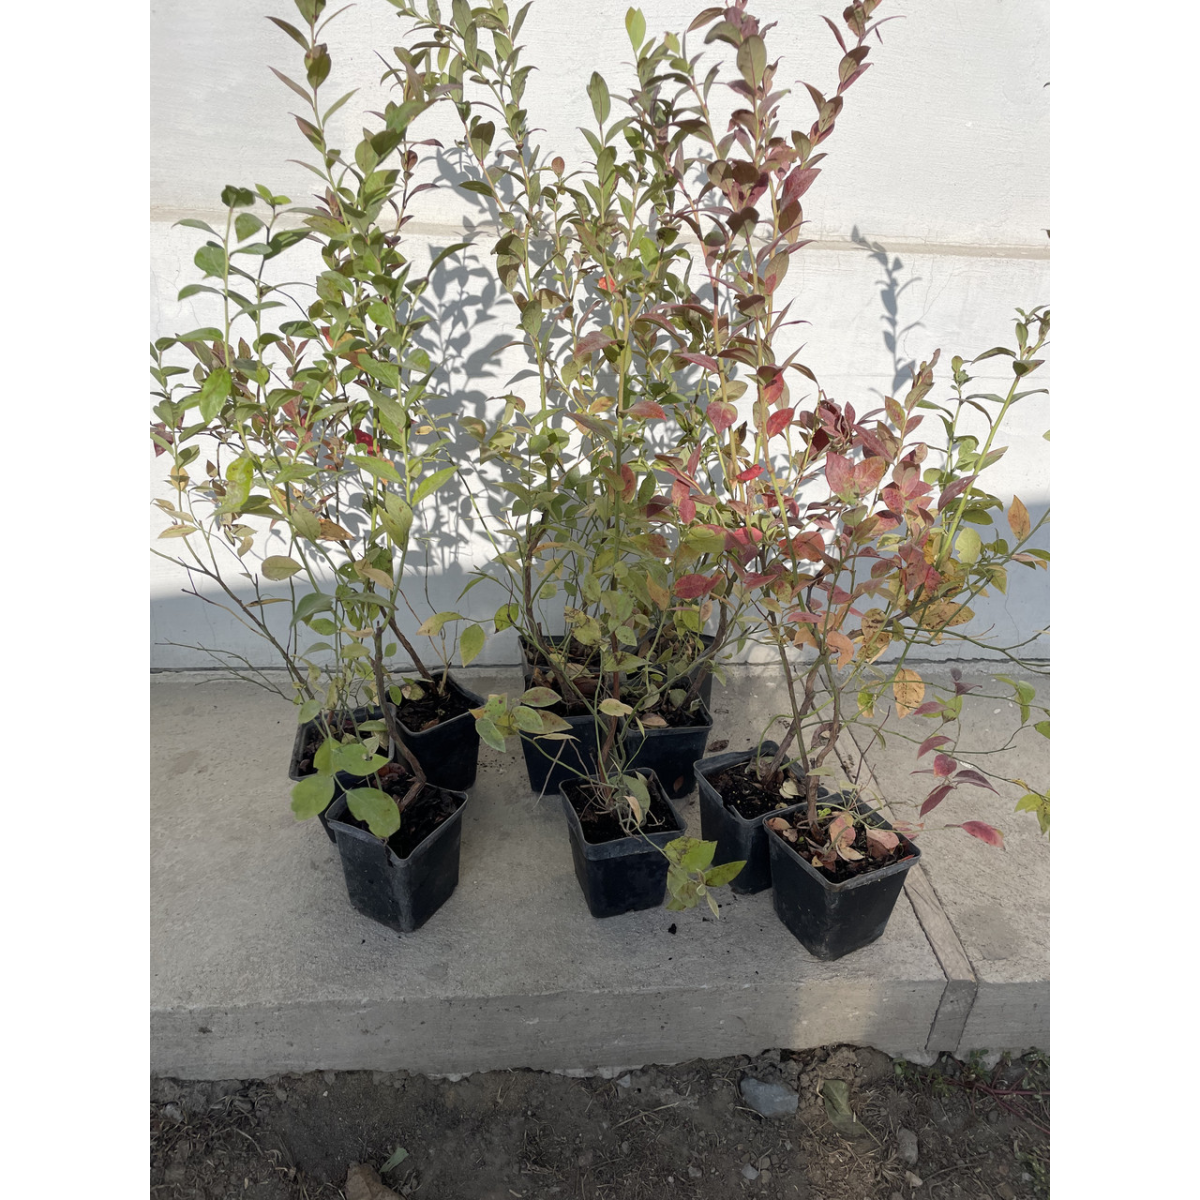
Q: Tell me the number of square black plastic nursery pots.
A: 10